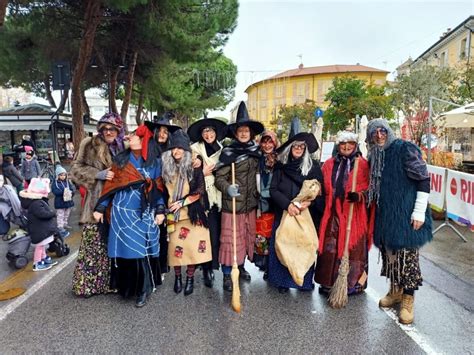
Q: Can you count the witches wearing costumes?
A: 10